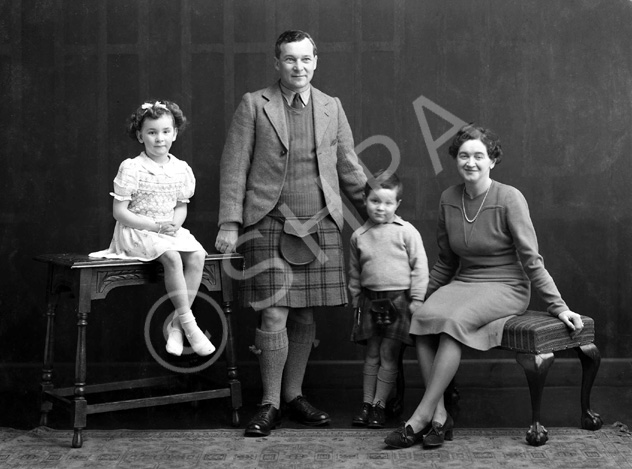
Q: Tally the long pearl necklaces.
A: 1